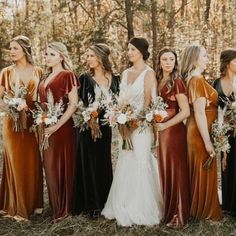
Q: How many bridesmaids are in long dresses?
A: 6